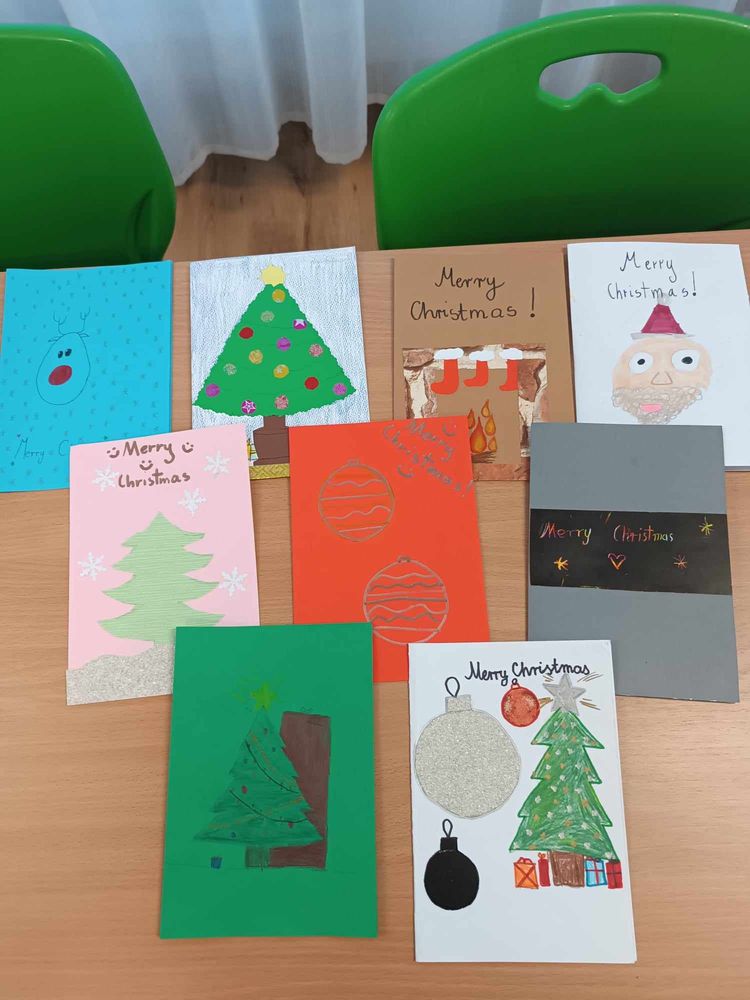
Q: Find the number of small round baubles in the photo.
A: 14